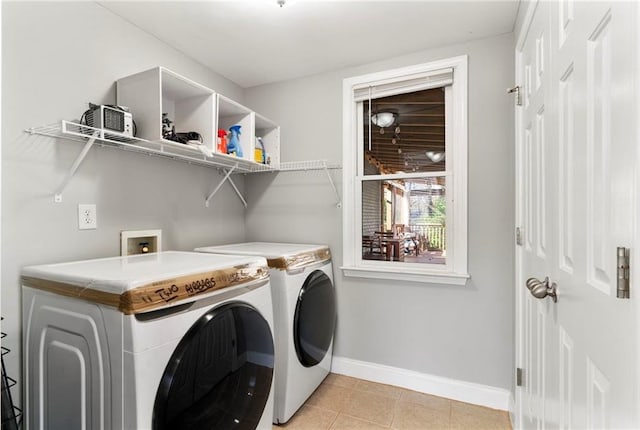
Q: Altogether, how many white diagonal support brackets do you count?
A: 4